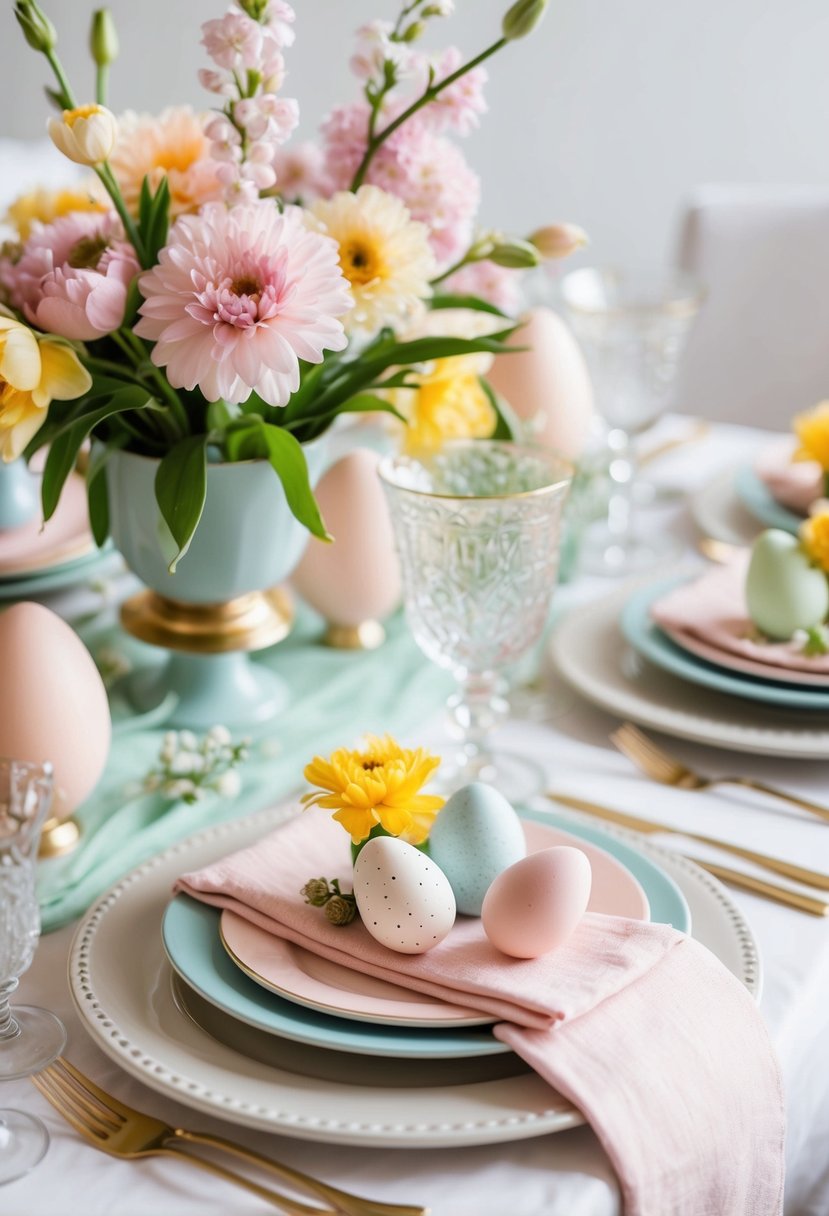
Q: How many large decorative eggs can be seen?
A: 3